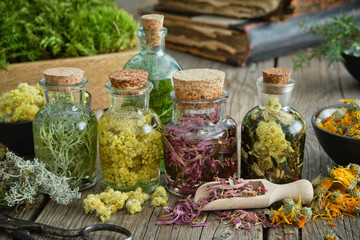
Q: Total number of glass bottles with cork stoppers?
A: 5